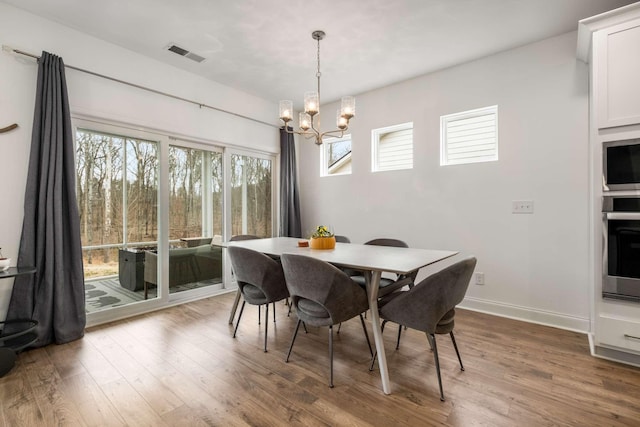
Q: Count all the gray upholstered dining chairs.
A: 6